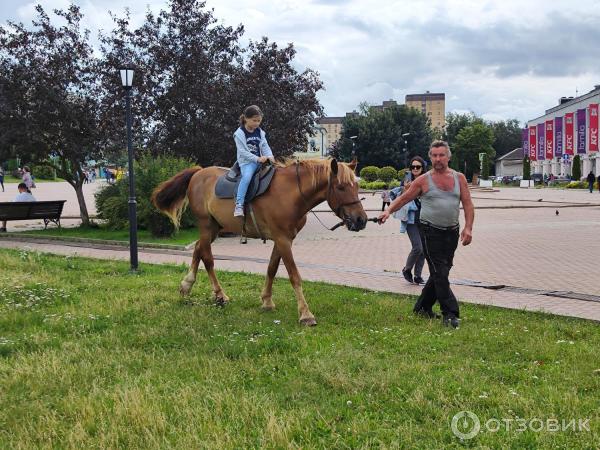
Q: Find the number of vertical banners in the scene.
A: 8